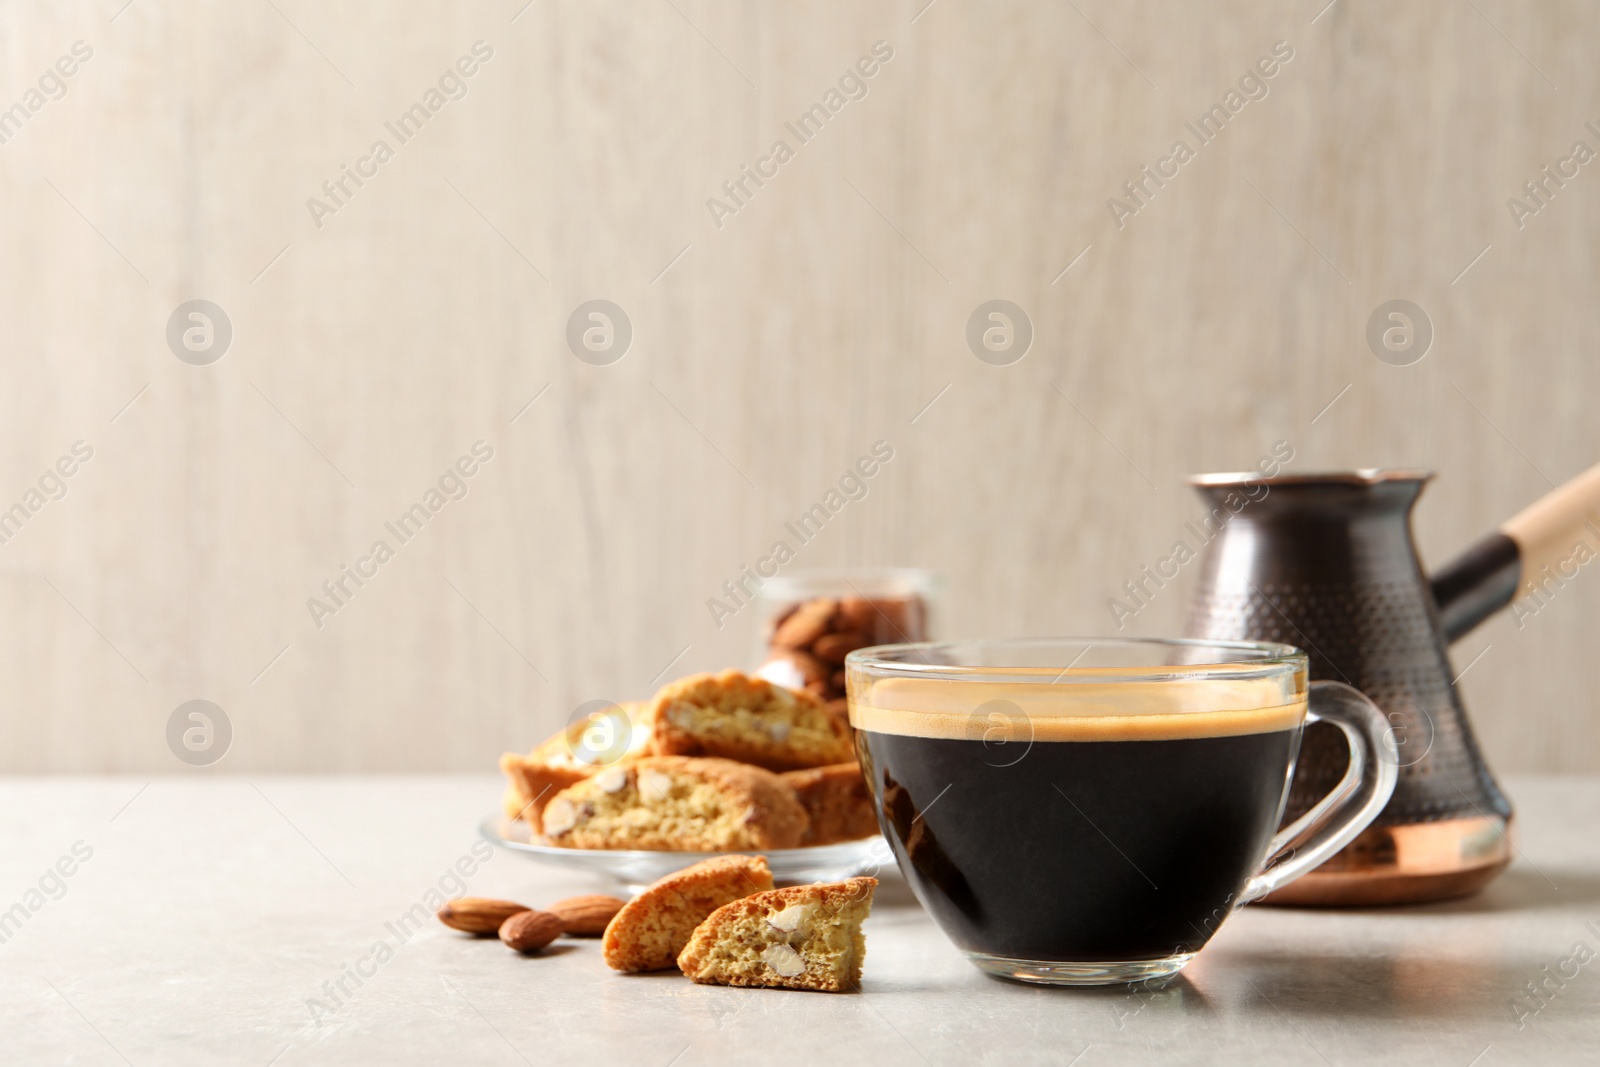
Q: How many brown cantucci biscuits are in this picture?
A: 7